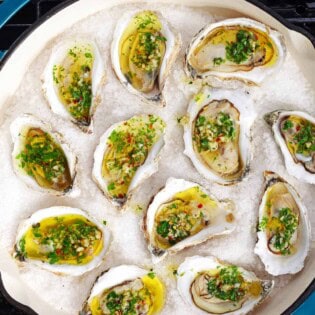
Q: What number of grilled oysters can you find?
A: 12